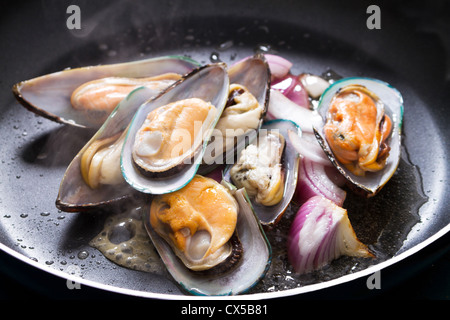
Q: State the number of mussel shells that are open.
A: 7